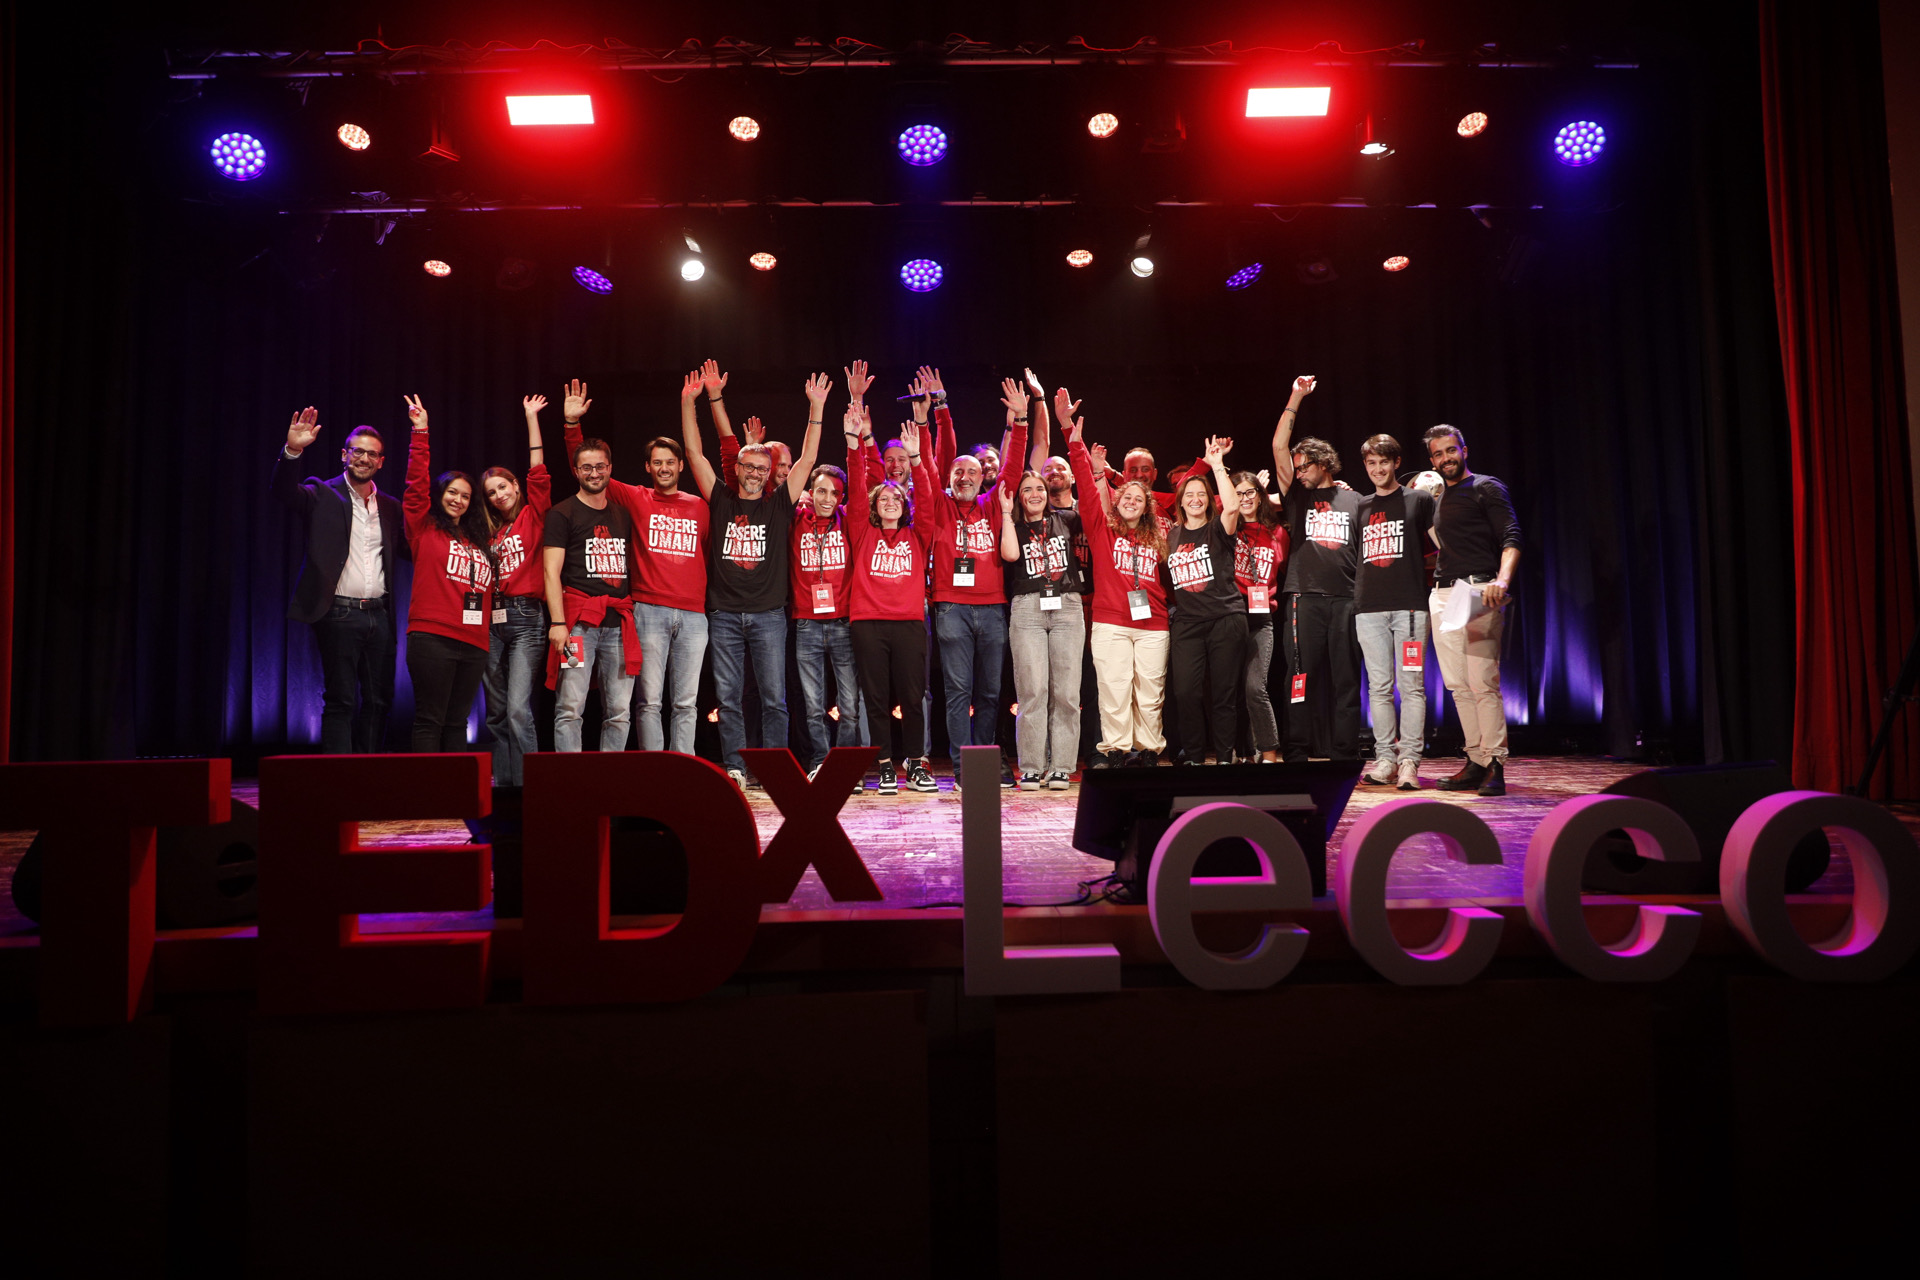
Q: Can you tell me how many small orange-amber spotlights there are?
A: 8